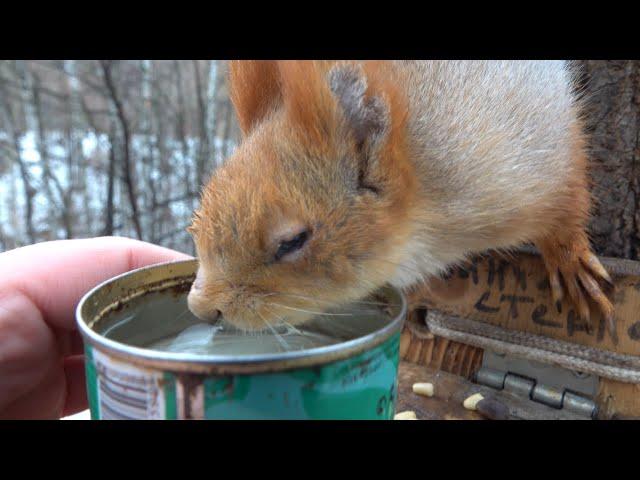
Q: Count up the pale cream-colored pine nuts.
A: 3